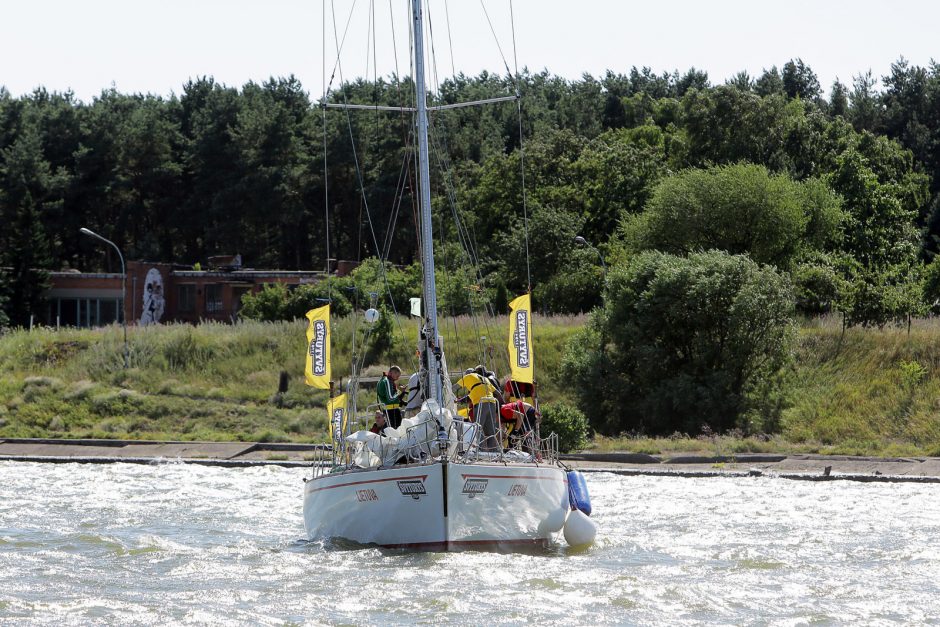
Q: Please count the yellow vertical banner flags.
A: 3